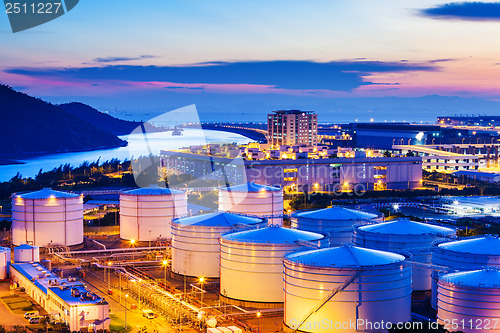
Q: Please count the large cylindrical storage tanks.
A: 10